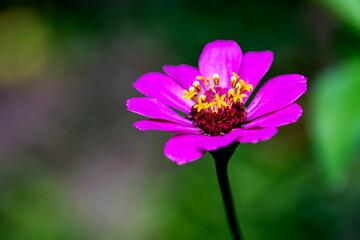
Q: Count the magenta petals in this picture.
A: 11